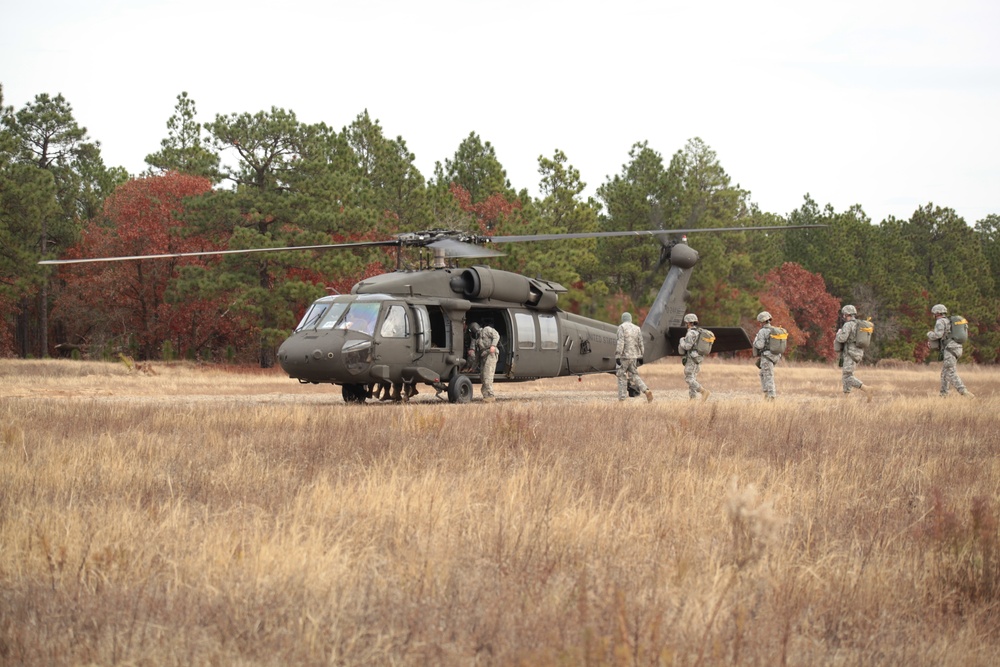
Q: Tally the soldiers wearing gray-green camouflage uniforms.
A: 6